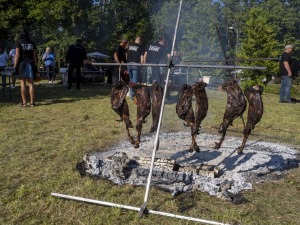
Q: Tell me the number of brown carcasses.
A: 7